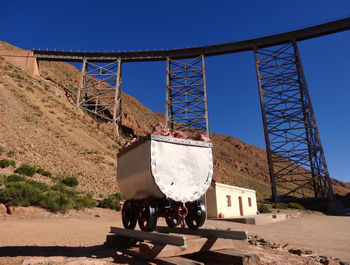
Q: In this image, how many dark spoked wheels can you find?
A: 4